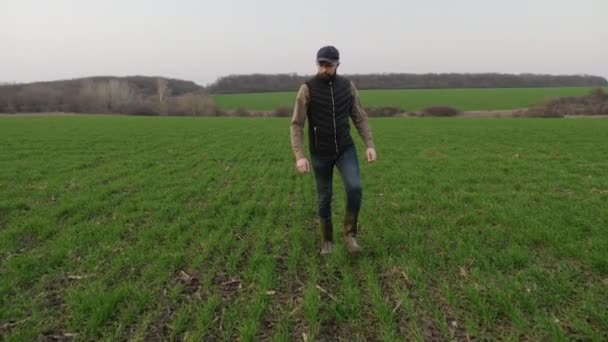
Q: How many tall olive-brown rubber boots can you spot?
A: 2